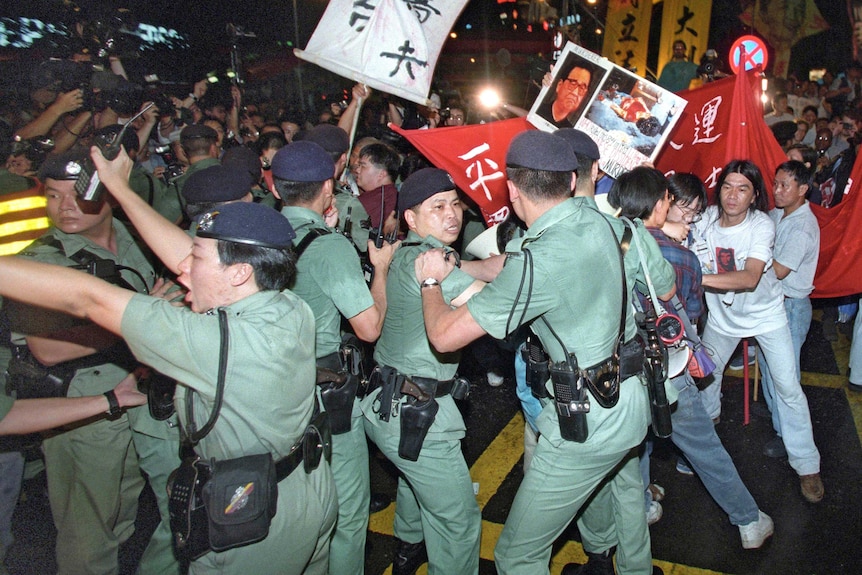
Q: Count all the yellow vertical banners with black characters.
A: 2